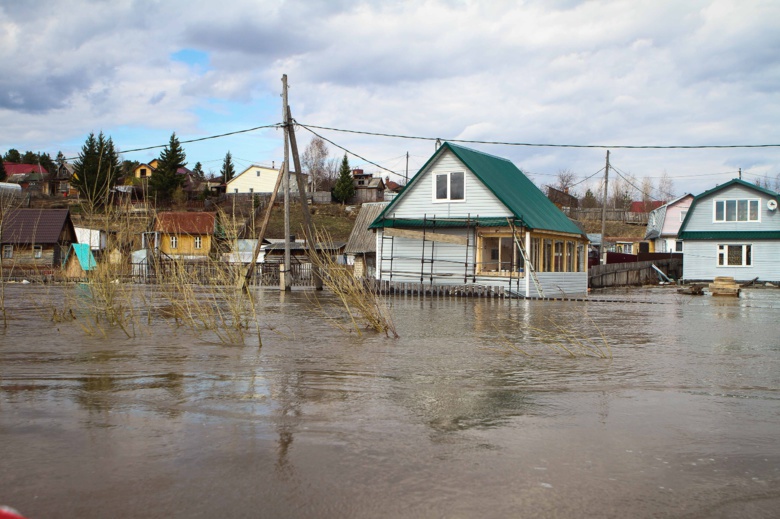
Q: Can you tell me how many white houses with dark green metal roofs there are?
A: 2